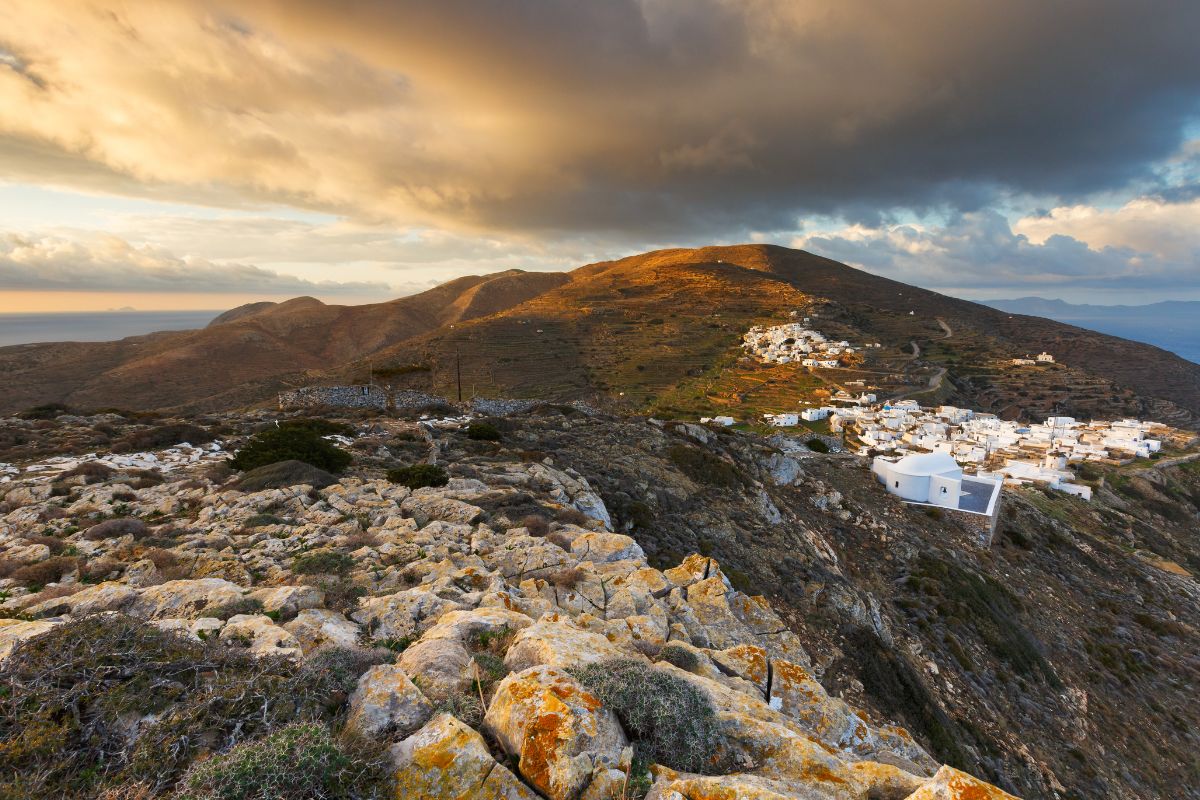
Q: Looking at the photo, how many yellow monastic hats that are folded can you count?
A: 0